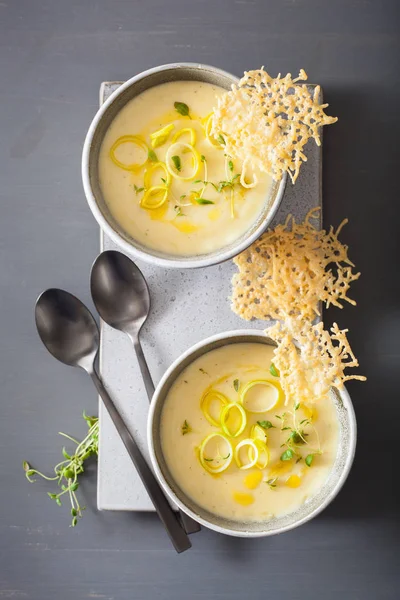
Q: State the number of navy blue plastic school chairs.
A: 0